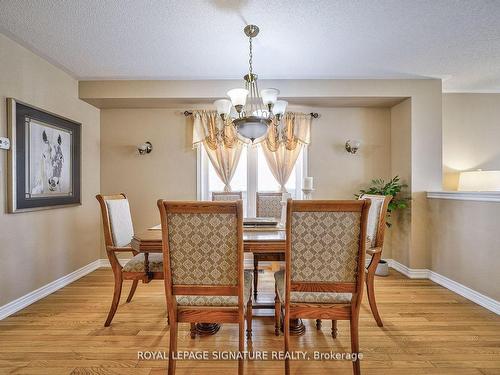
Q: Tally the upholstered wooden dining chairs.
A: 6